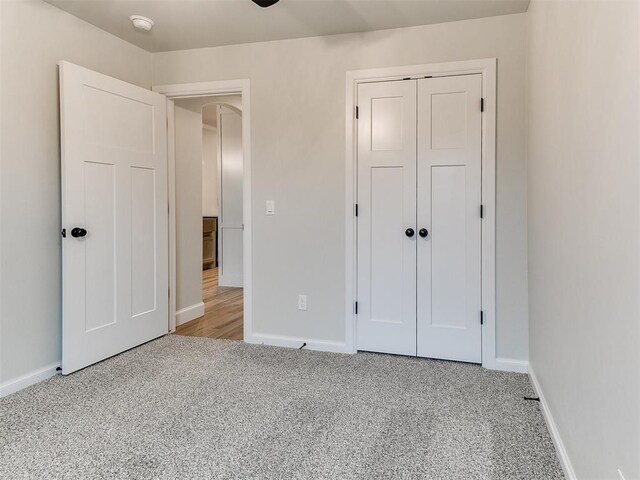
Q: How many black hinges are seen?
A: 6